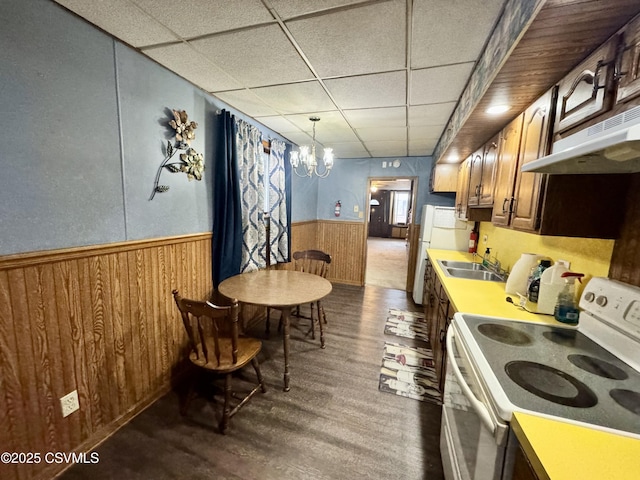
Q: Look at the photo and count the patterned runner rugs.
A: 2